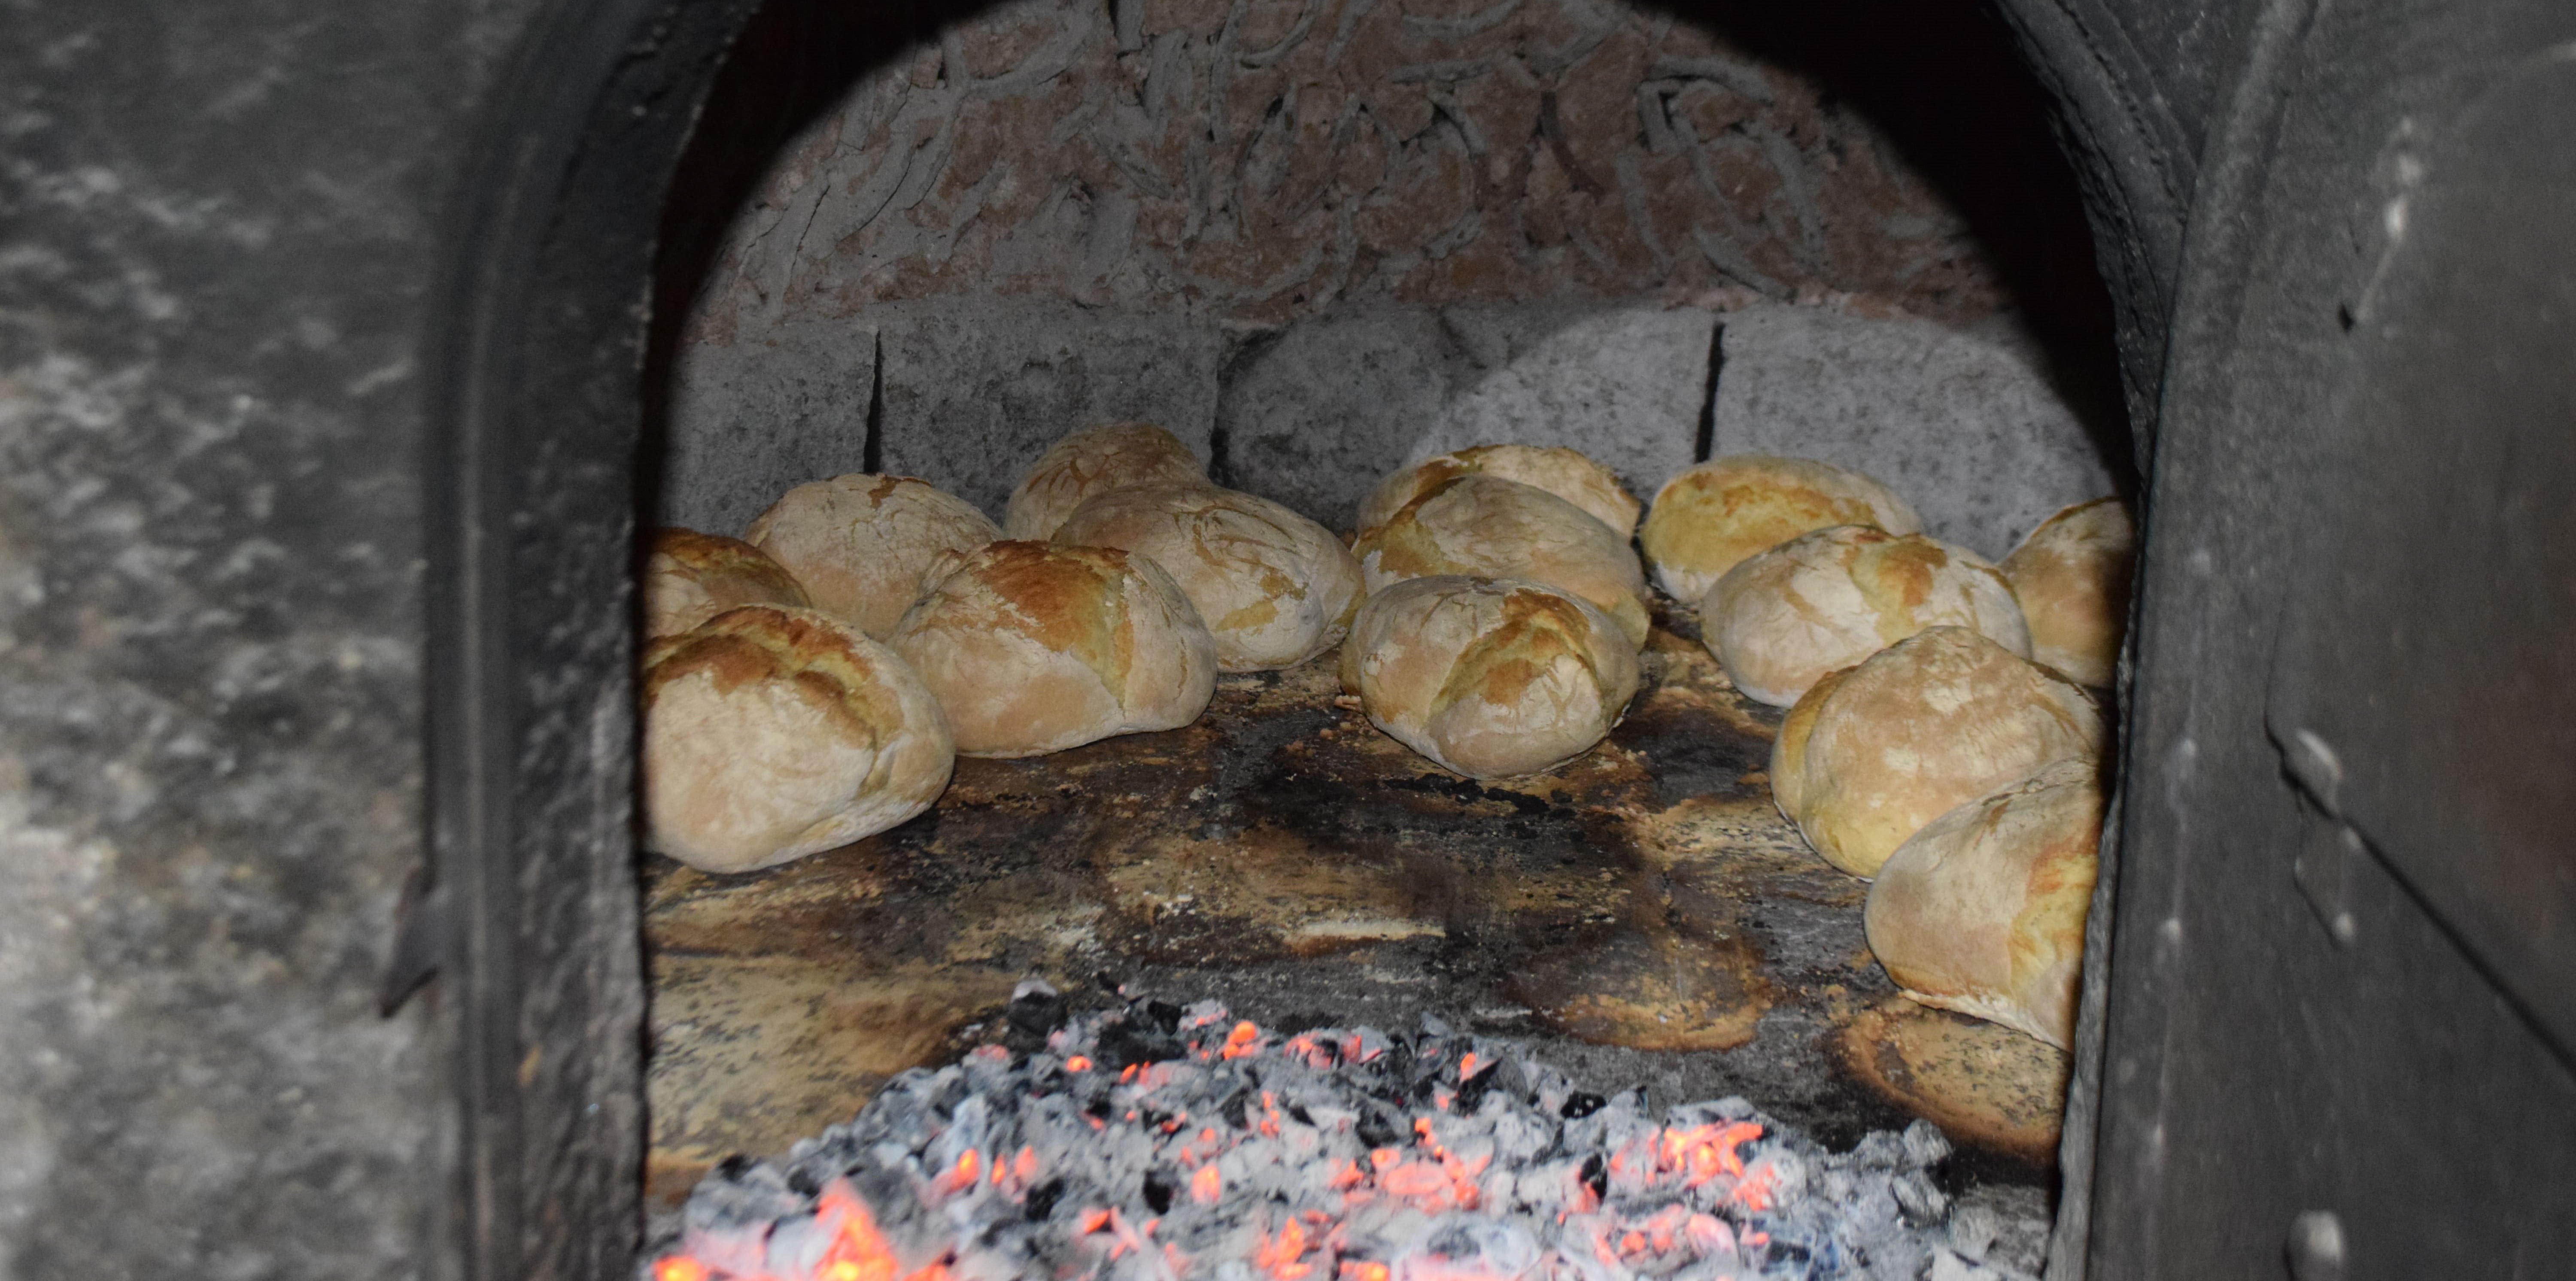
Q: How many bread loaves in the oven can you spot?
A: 14